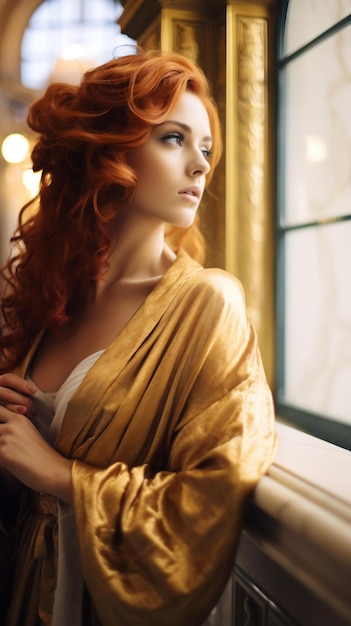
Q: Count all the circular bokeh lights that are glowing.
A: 2